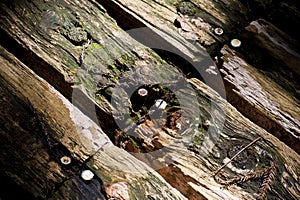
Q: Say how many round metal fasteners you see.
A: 6